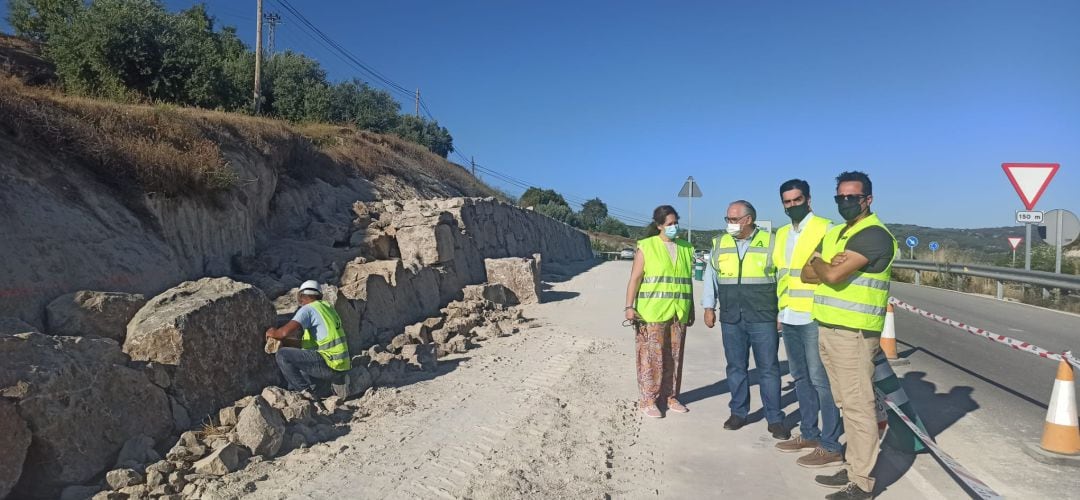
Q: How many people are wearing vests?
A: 5